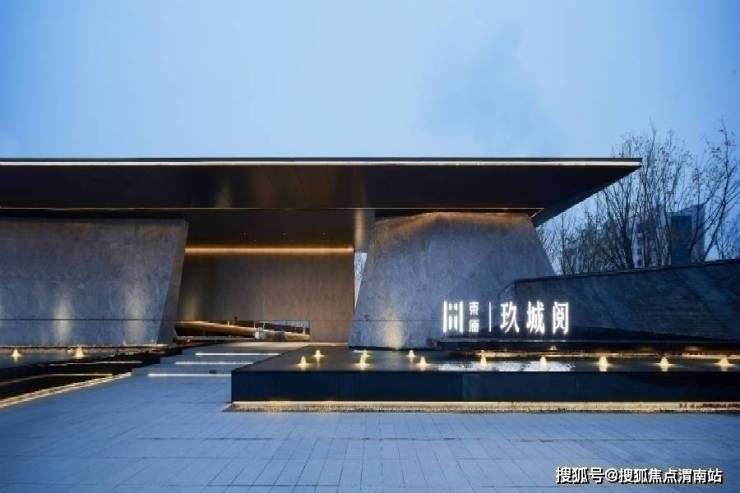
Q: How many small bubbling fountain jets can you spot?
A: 13